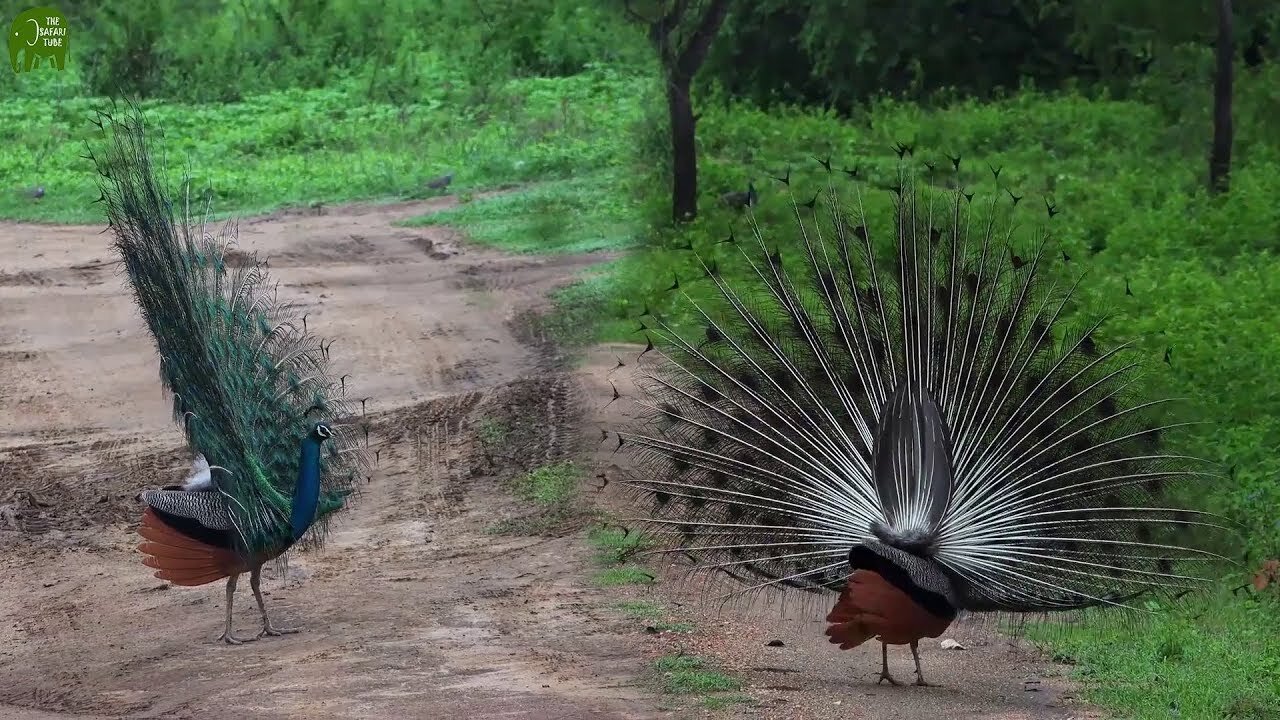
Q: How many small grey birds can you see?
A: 2